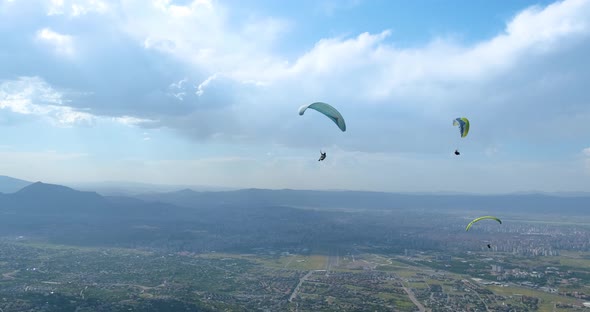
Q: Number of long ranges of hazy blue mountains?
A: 1